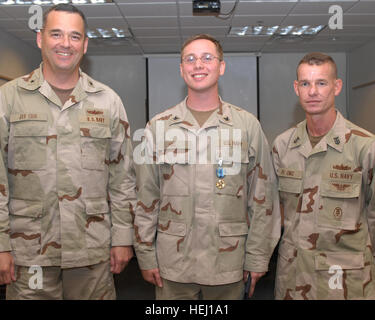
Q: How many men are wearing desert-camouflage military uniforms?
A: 3